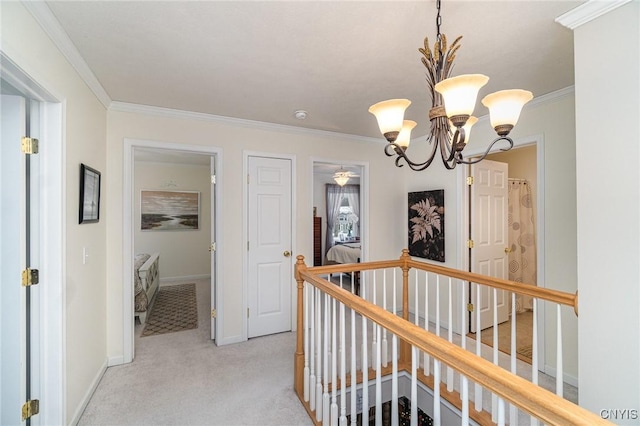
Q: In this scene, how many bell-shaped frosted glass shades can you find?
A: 5